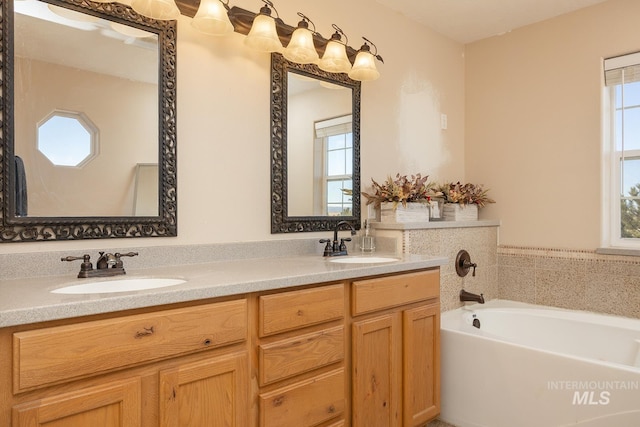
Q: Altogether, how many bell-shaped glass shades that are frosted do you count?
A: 6